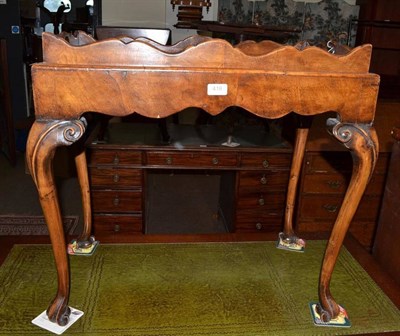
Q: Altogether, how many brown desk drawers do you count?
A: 9